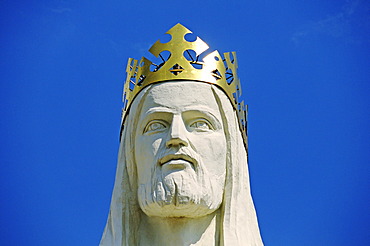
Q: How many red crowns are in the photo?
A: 0